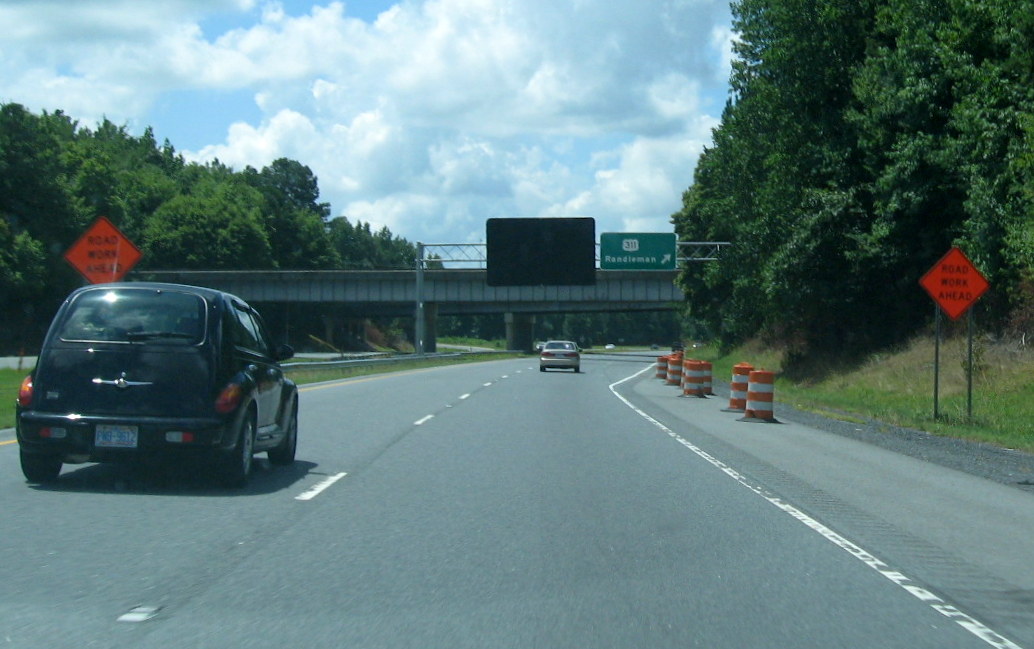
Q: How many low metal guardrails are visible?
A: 1